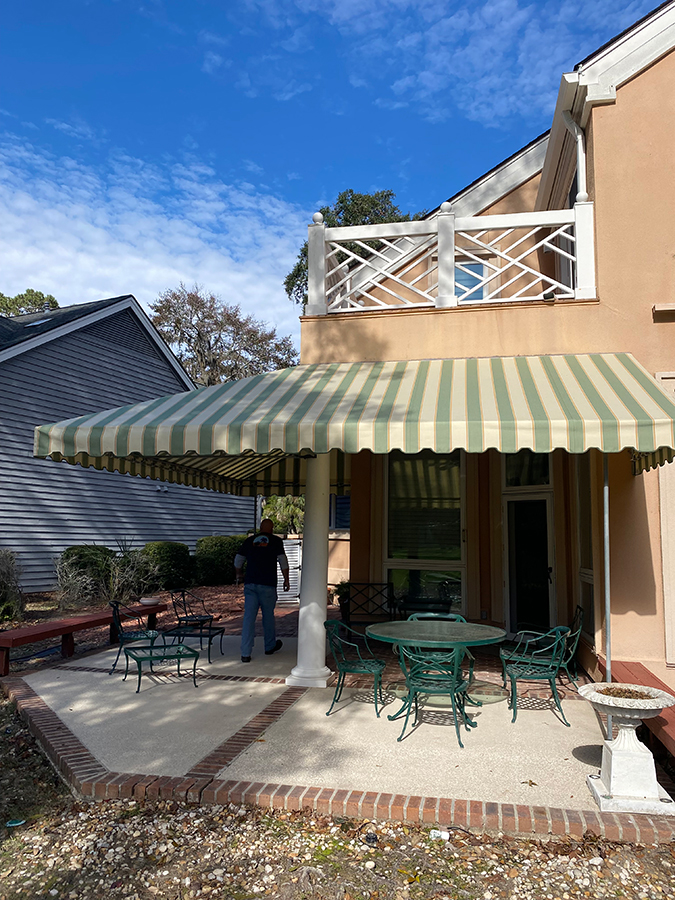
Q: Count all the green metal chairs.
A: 7